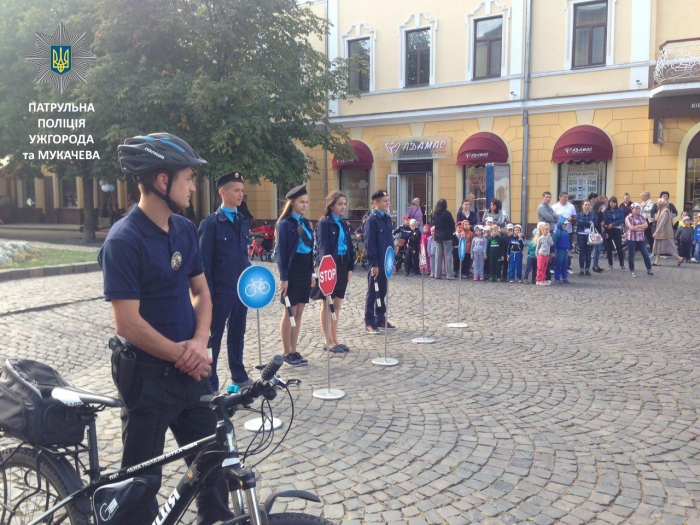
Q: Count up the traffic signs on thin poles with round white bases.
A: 5